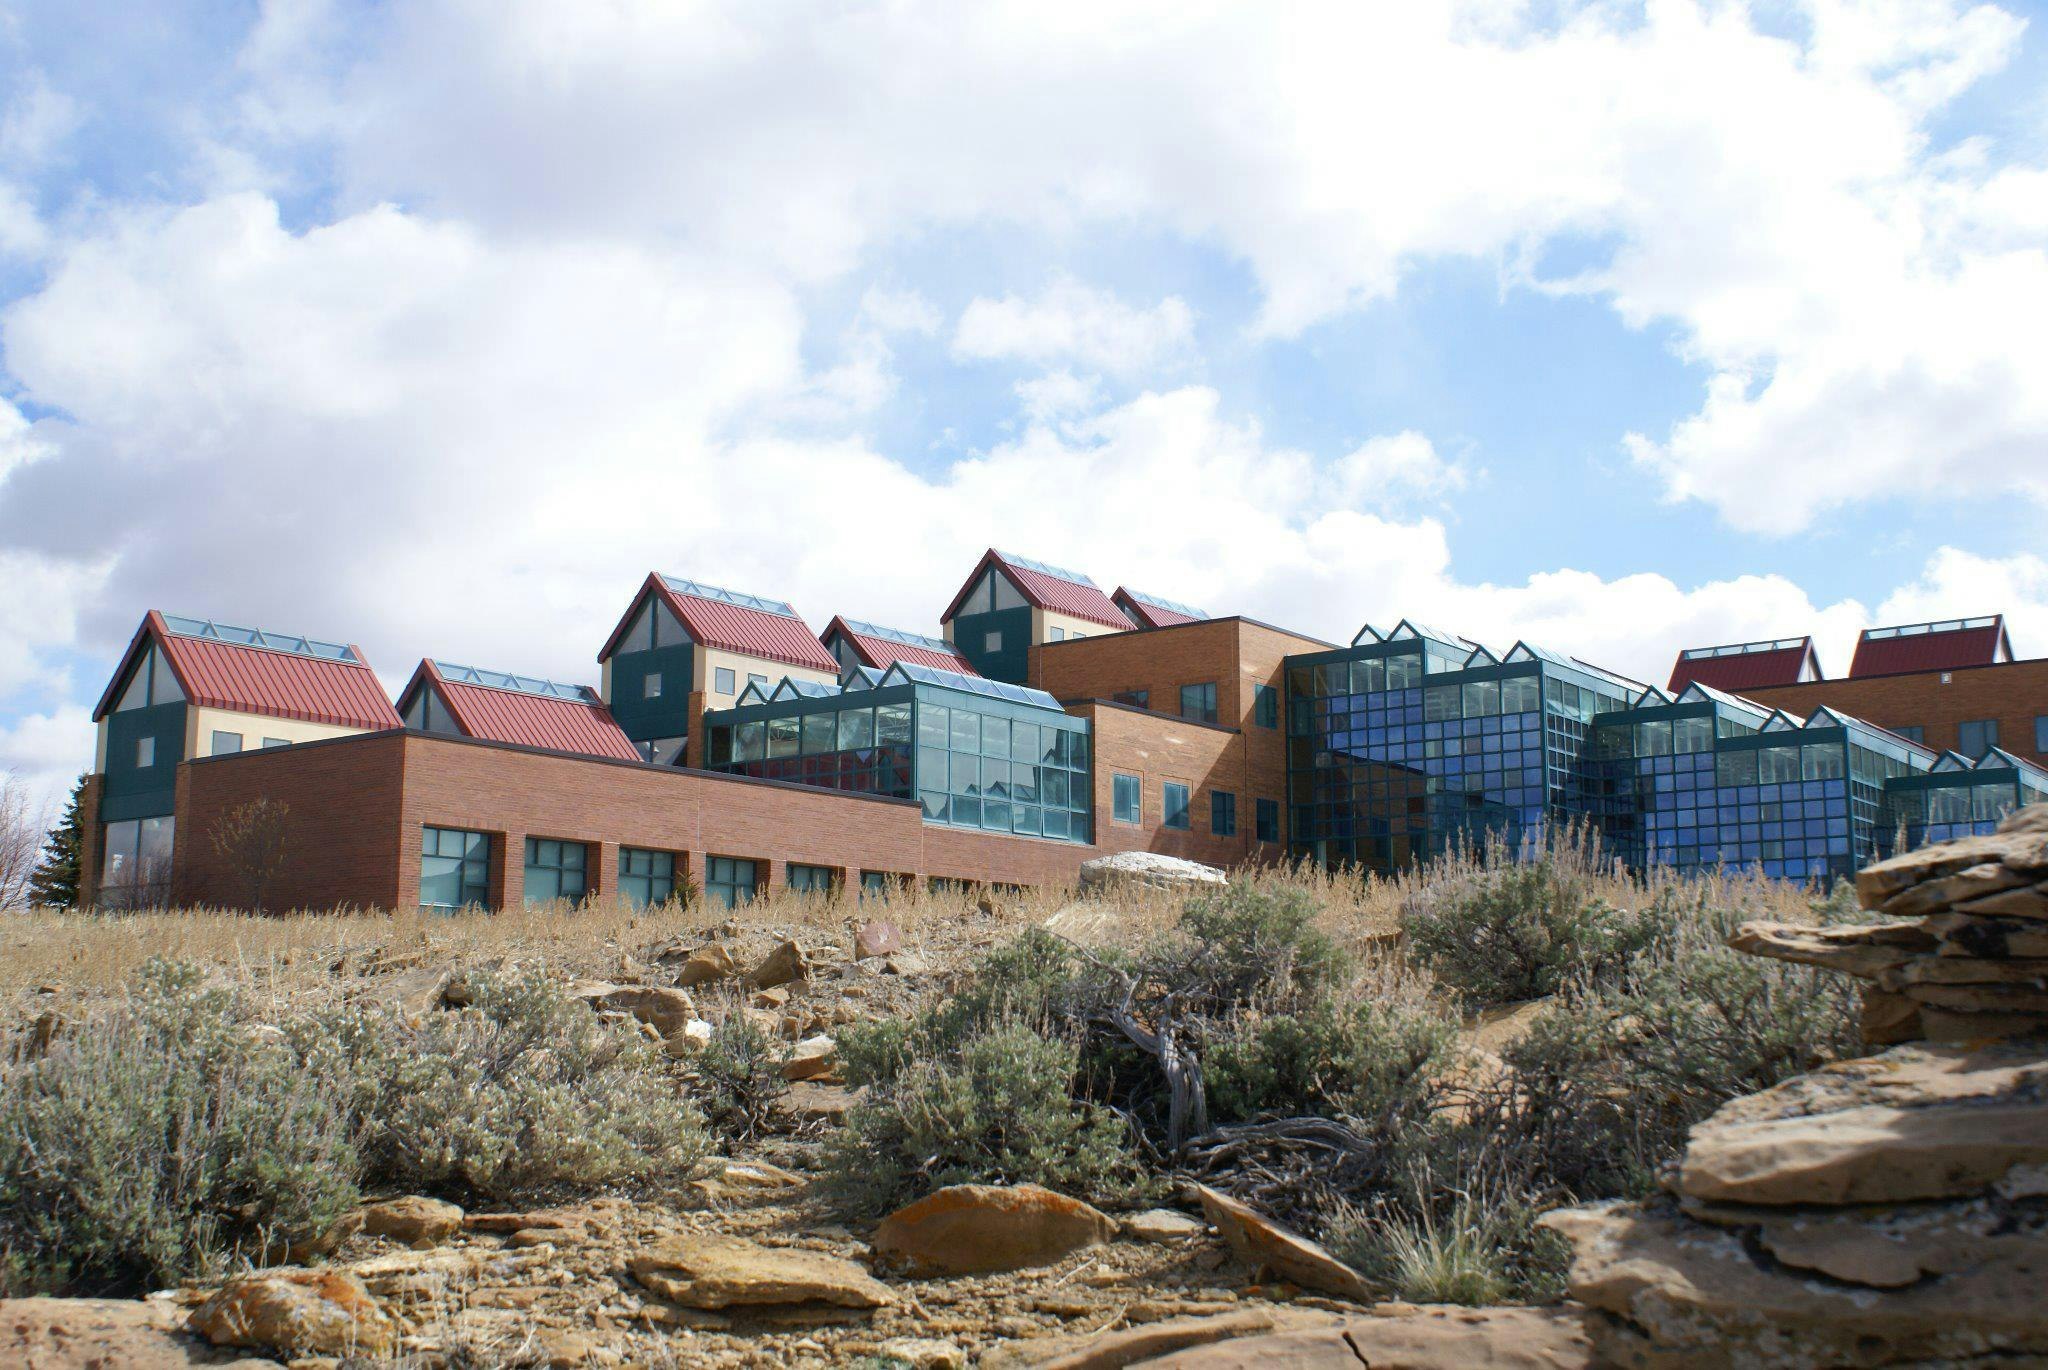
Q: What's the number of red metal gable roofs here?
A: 8